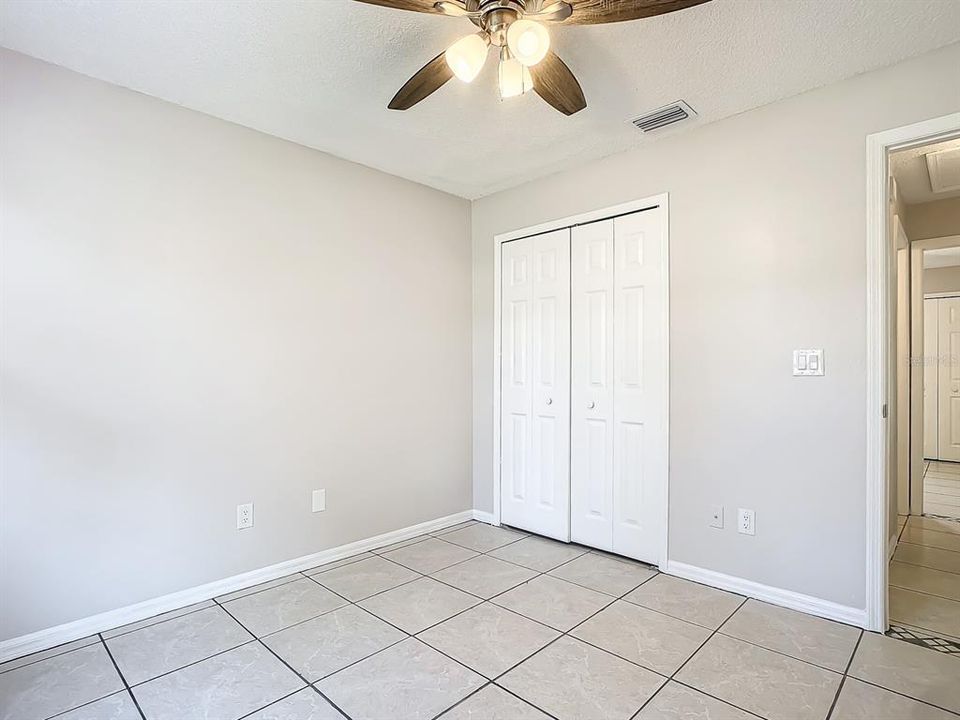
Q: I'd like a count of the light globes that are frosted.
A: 3